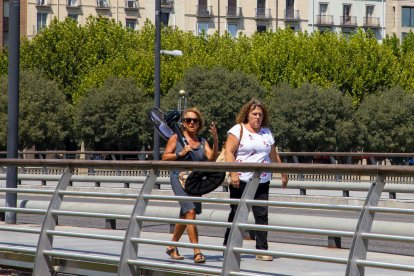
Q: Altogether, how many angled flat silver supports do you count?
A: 4